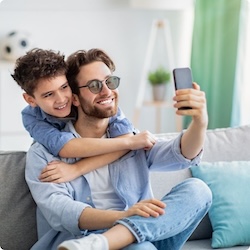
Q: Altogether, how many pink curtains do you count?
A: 0